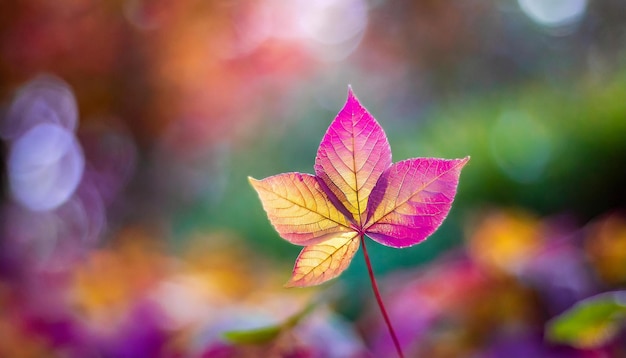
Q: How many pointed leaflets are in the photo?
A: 4